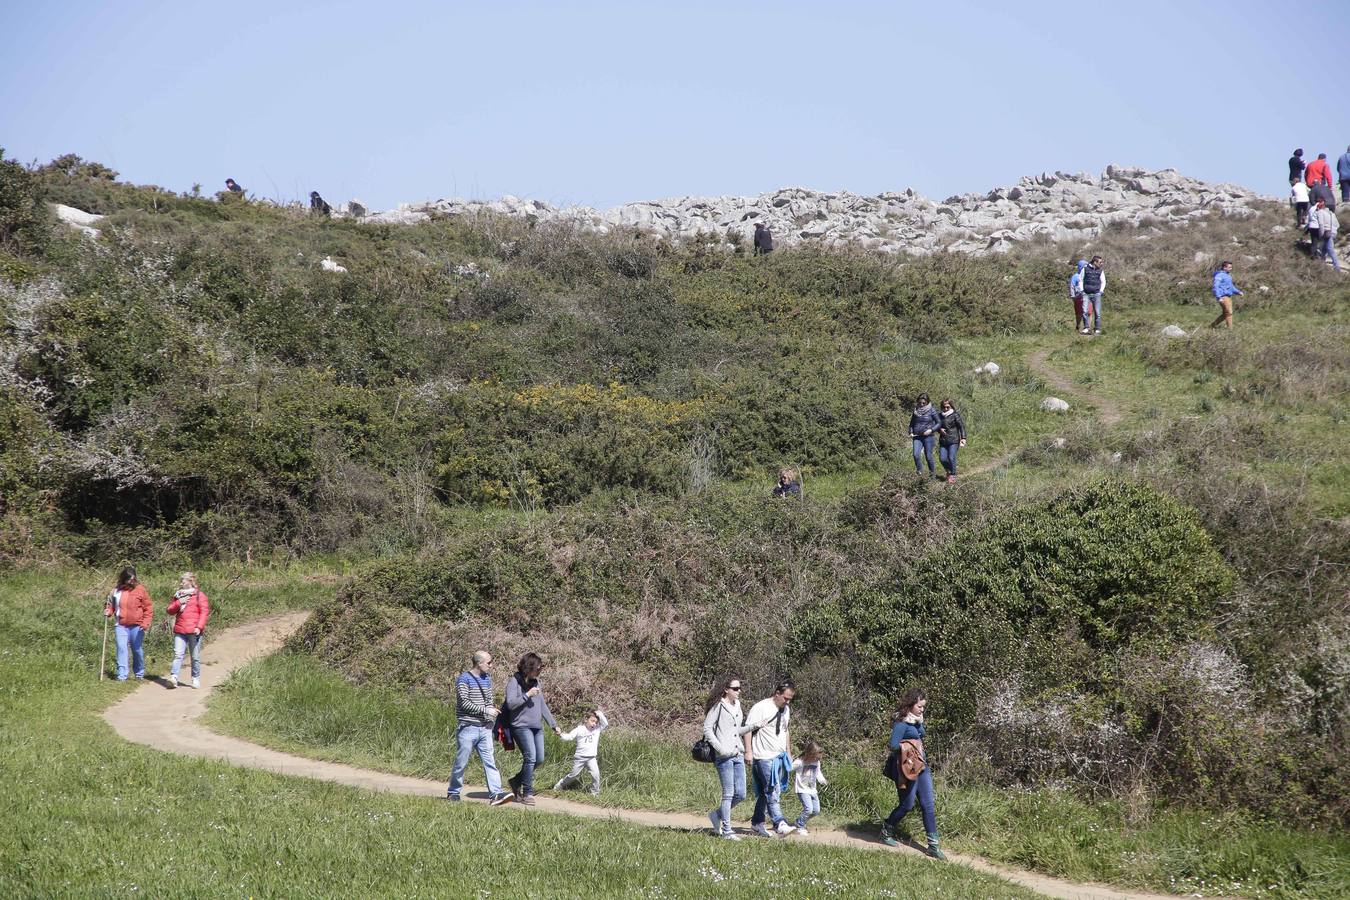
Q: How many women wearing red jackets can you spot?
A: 2